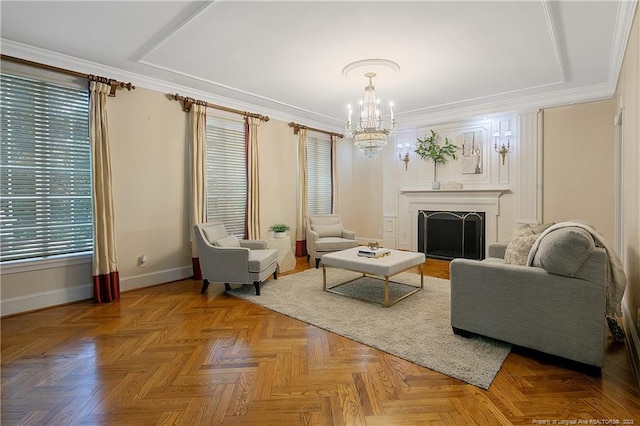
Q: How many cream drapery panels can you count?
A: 5